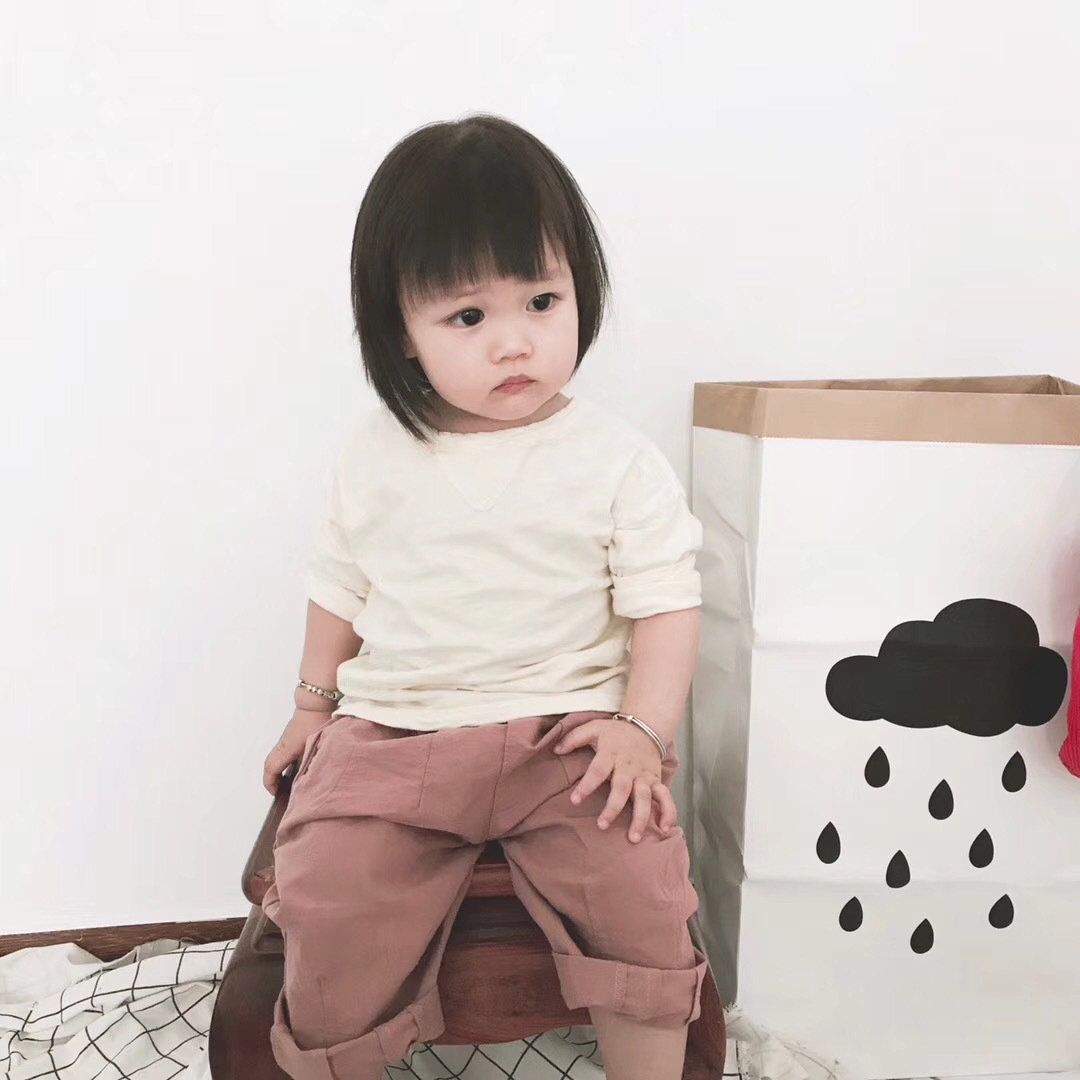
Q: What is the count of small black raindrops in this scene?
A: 9